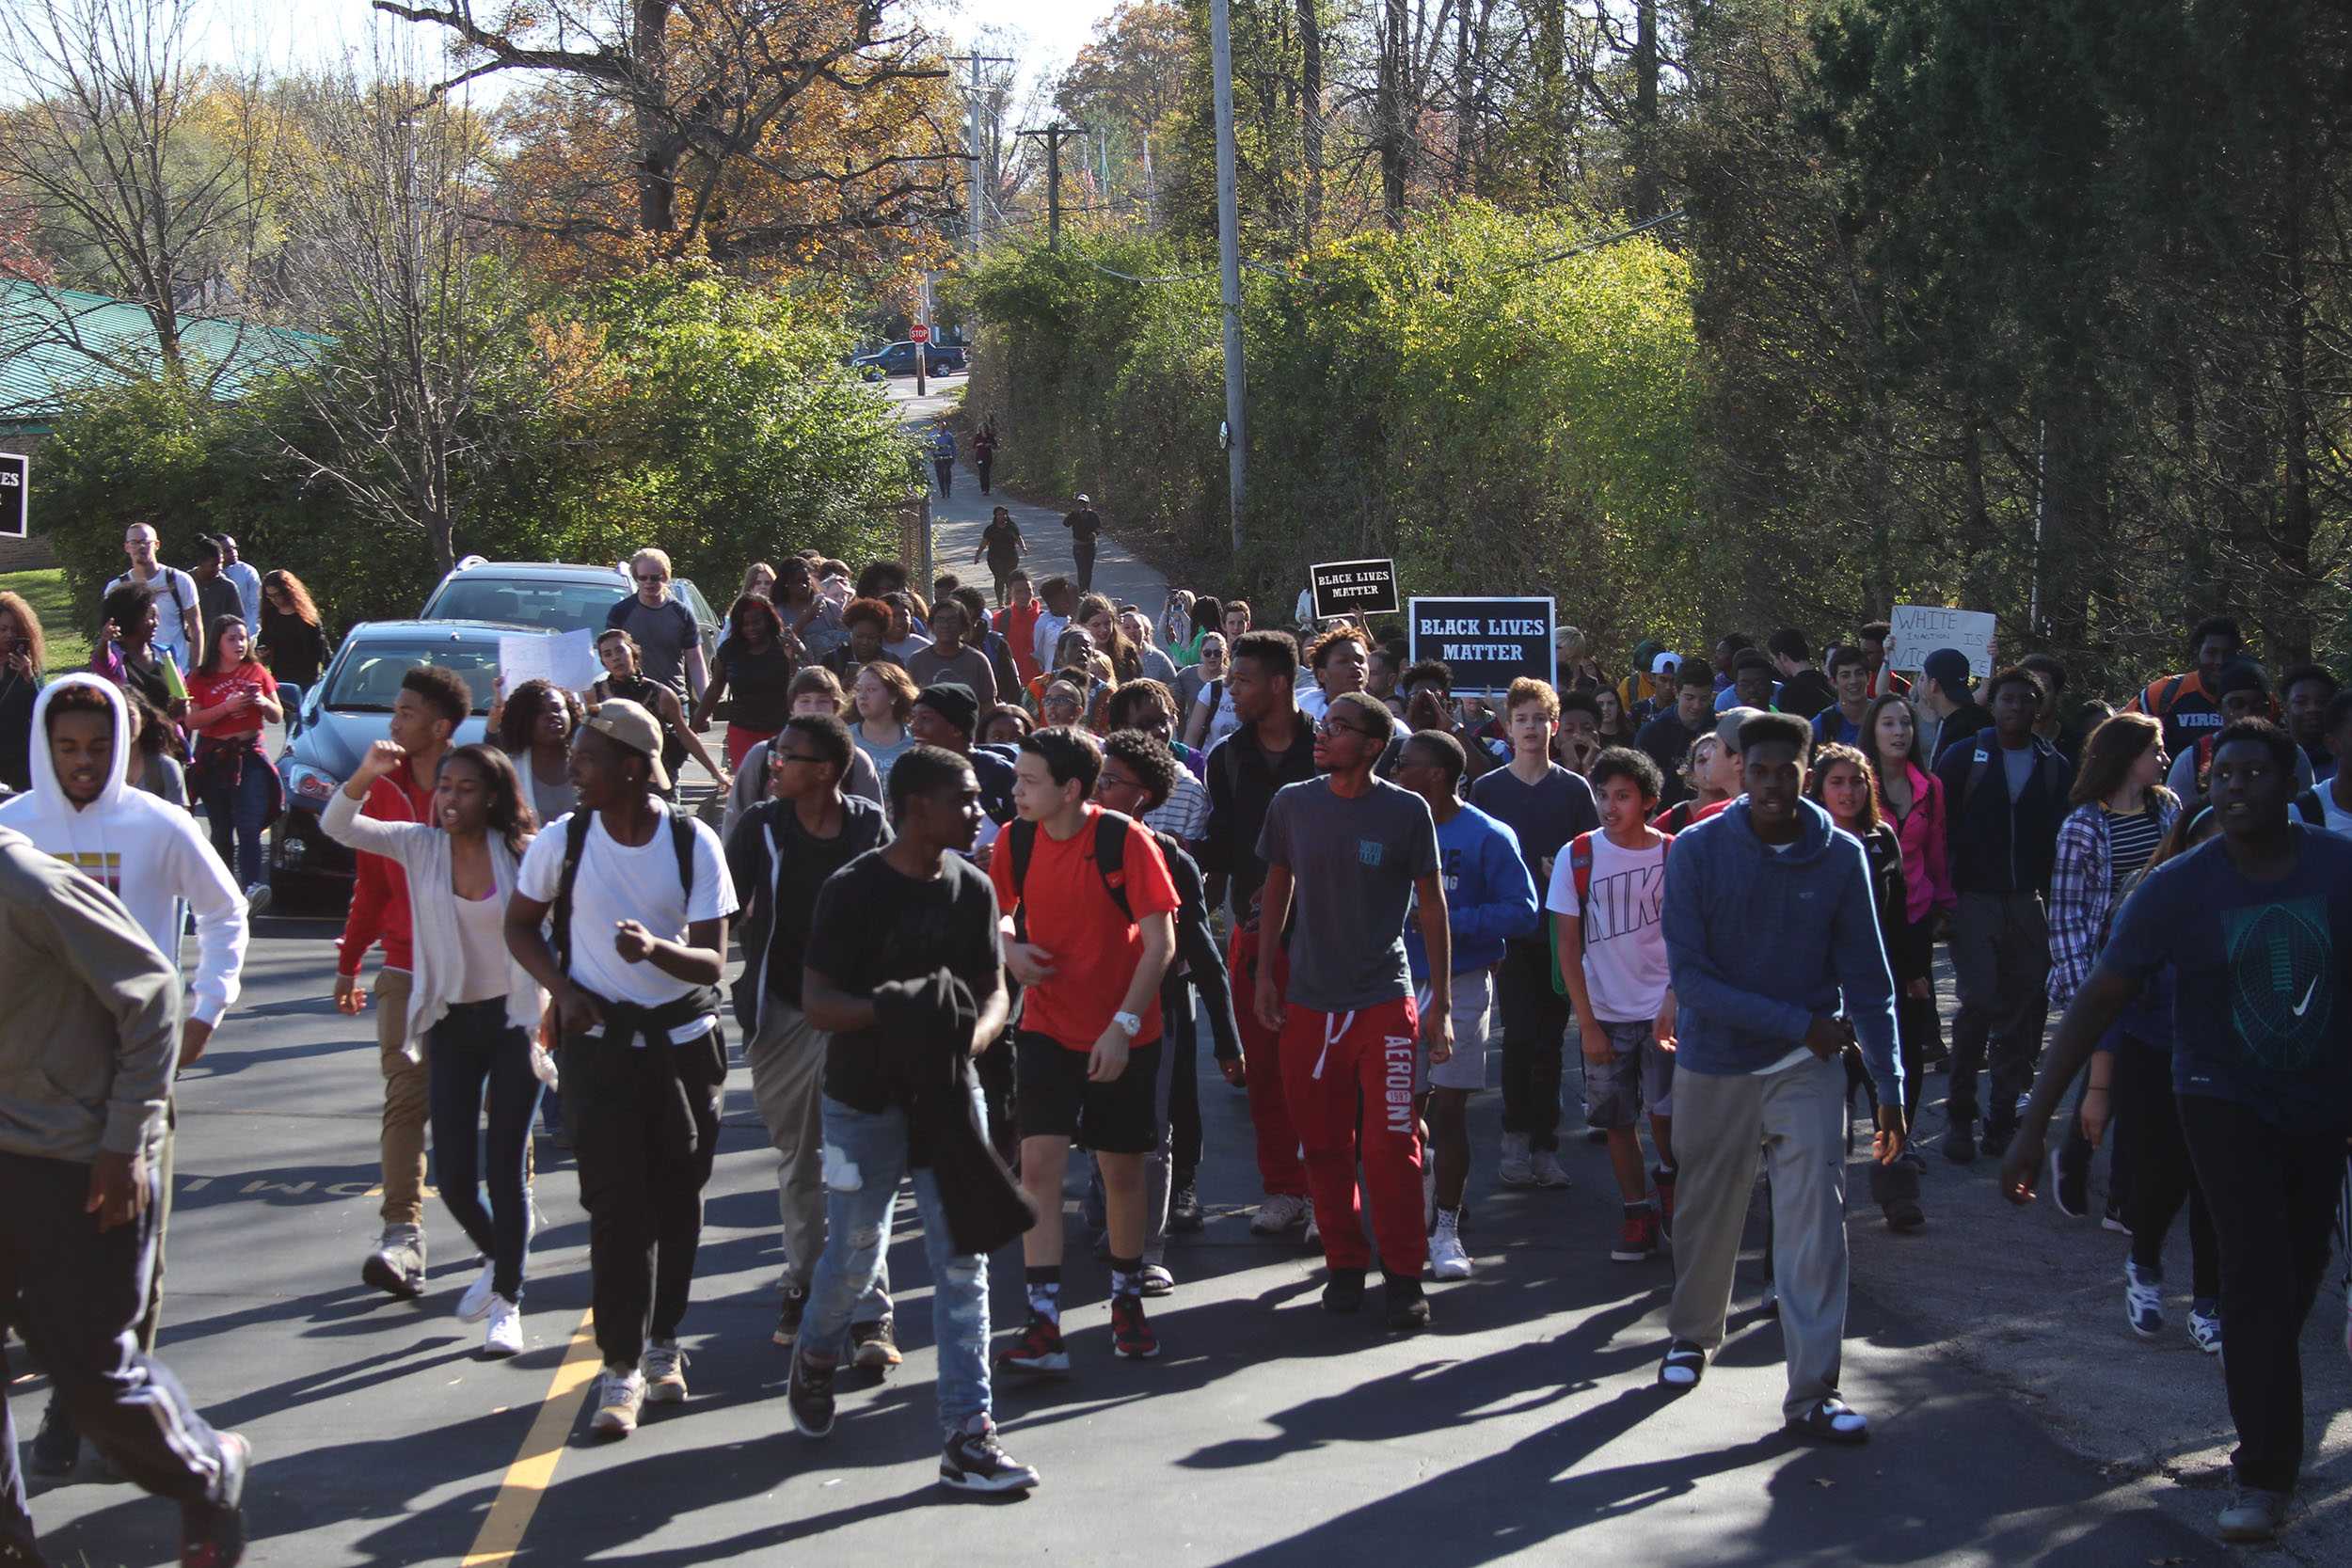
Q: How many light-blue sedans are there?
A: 1